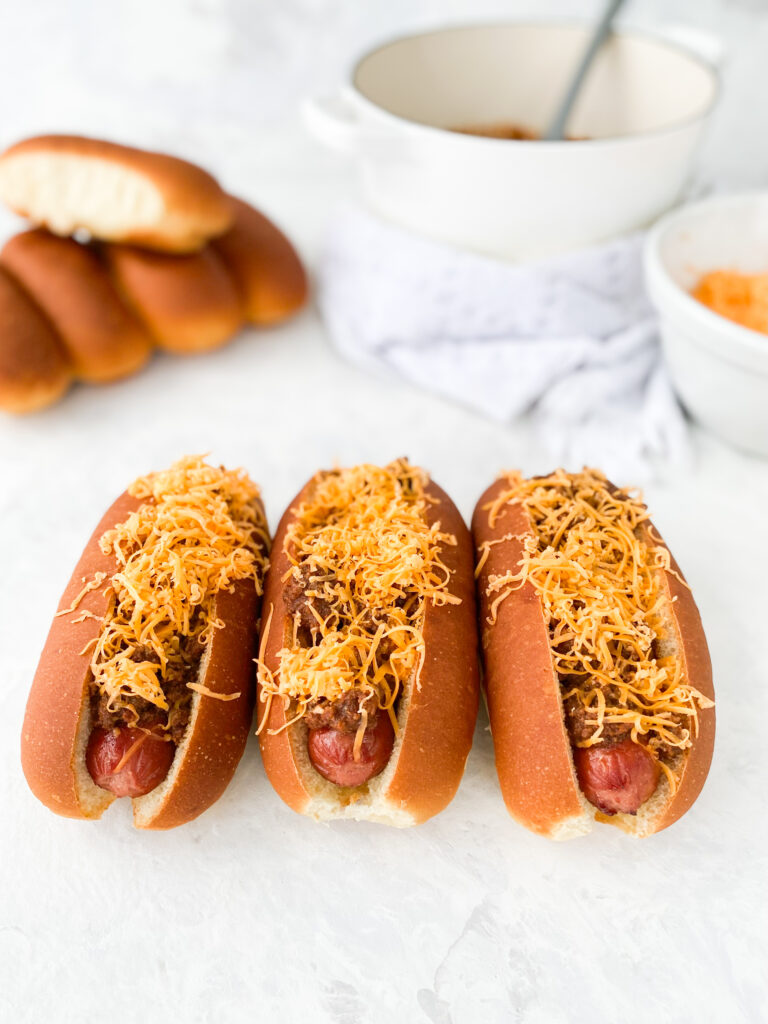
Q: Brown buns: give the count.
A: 8